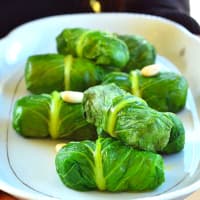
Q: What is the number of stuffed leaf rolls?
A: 7